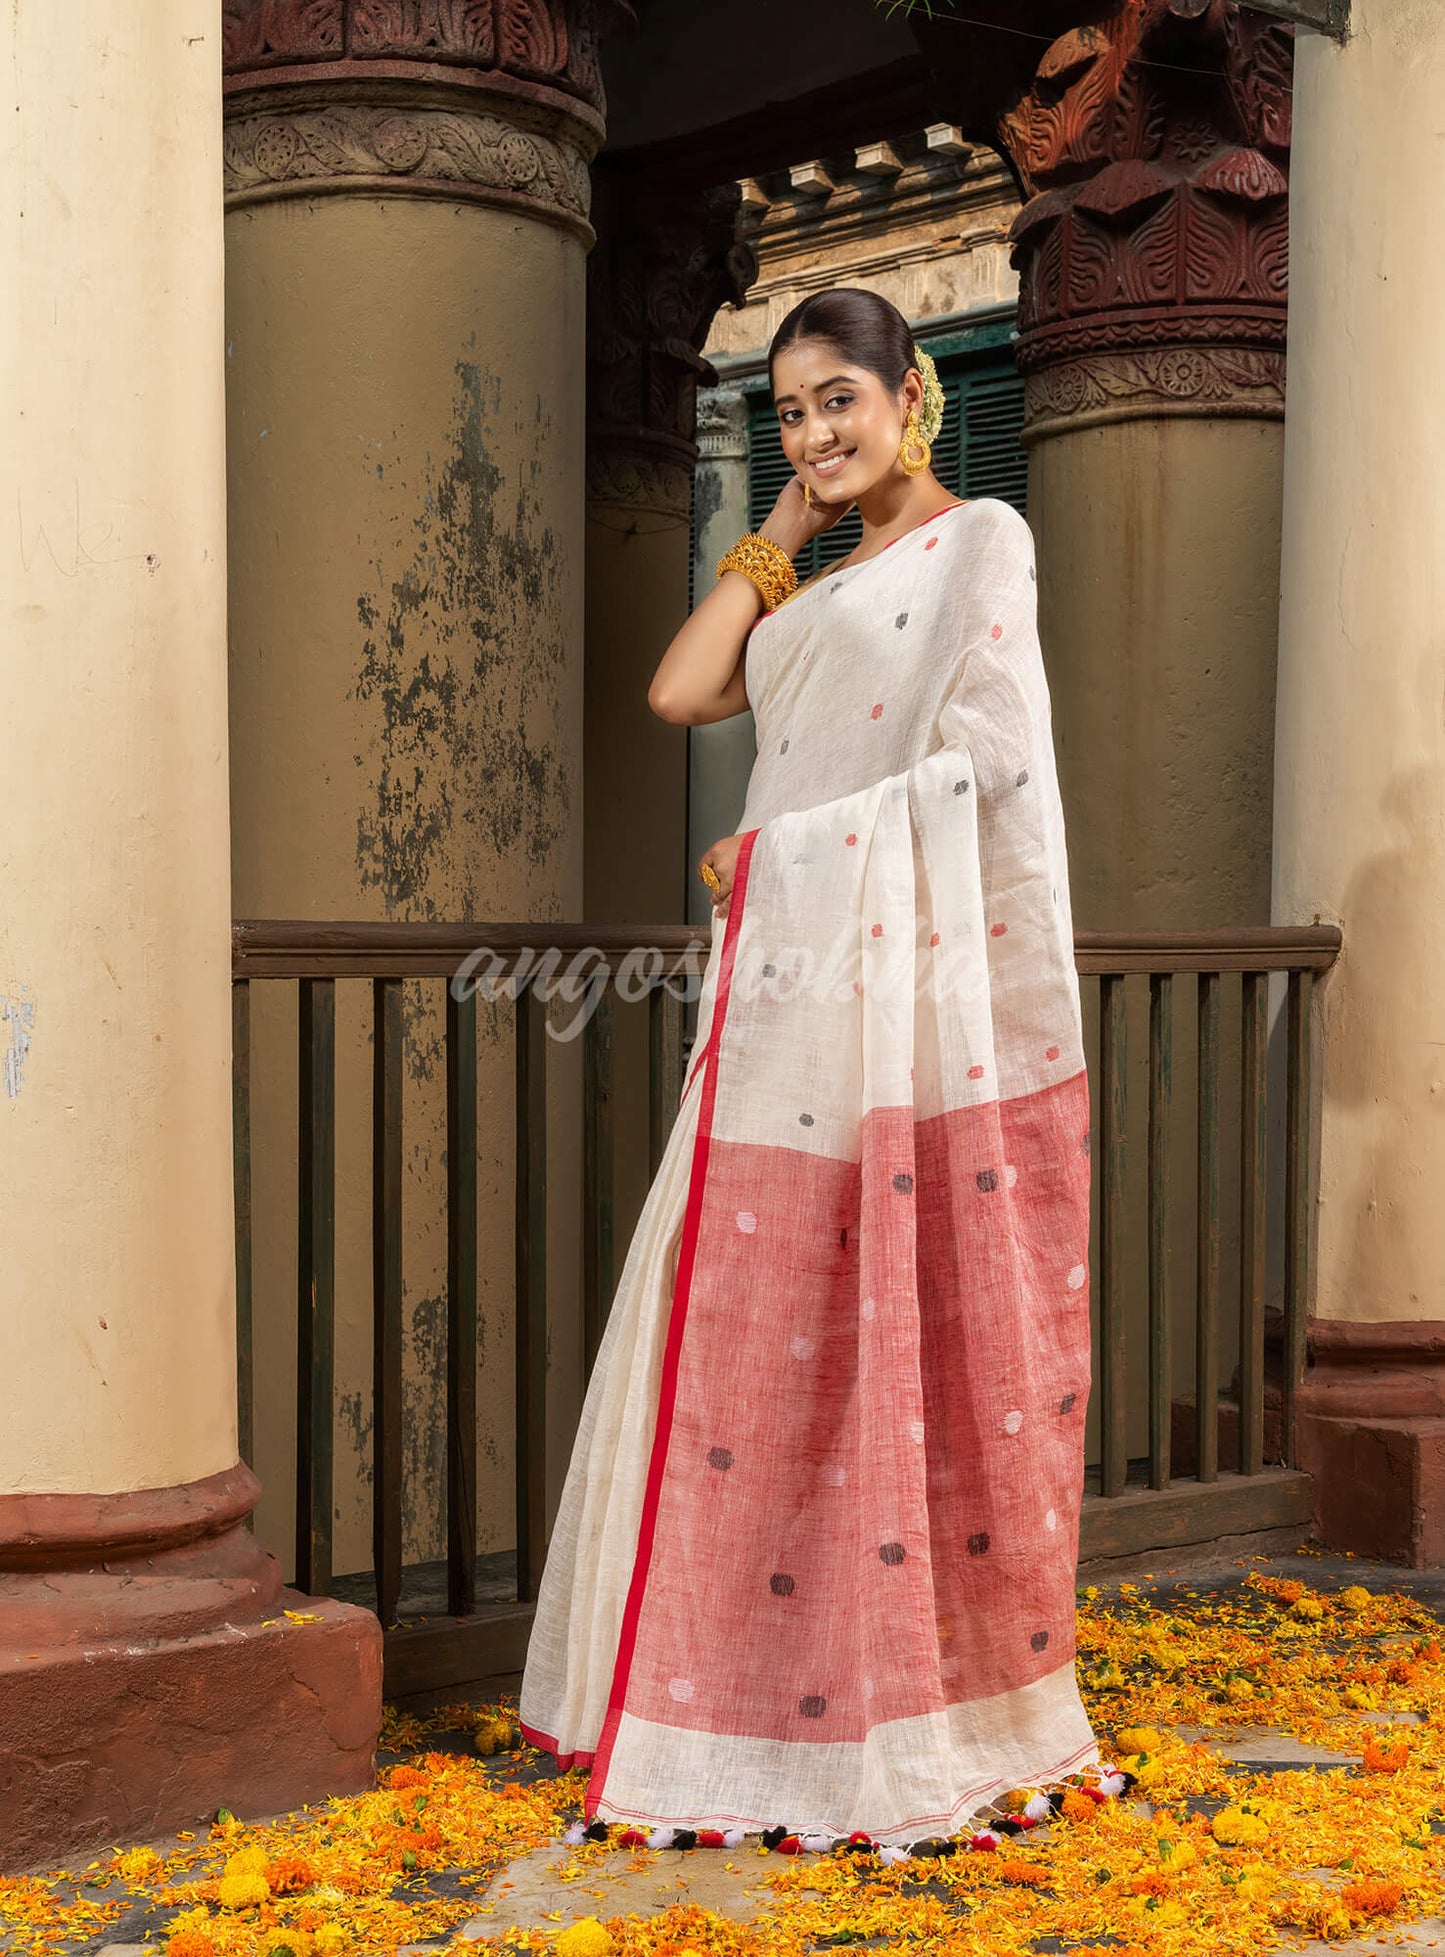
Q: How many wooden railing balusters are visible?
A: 12